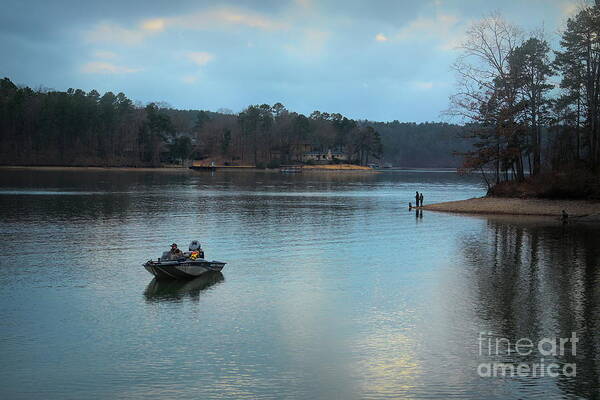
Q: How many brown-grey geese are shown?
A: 0